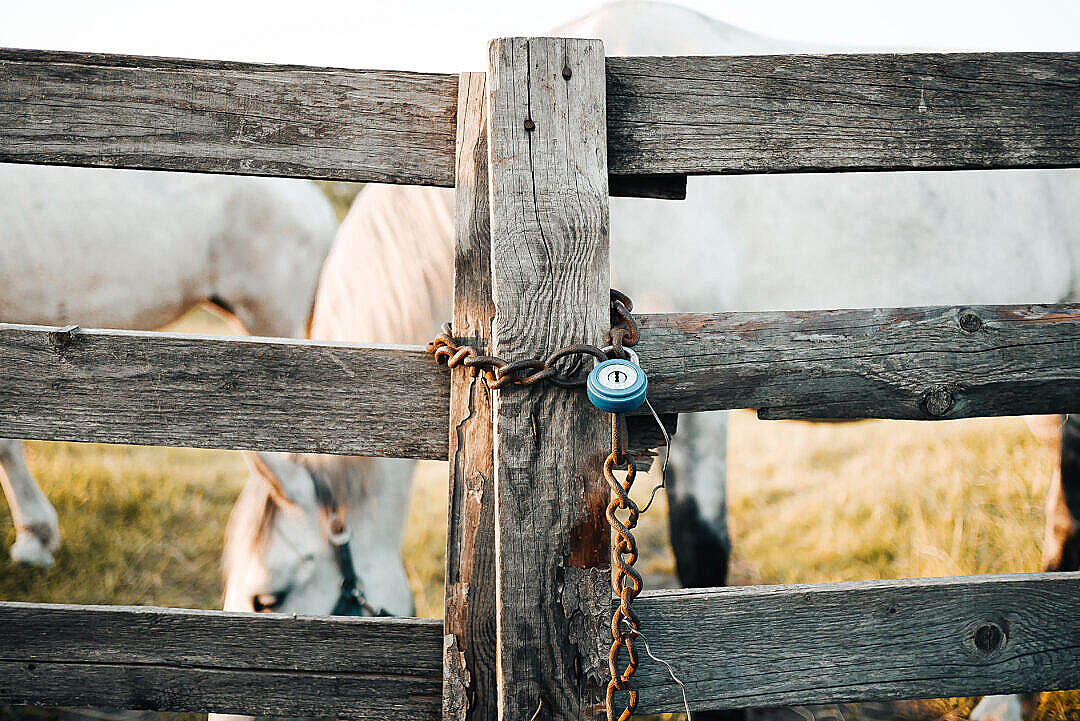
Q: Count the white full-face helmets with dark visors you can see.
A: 0